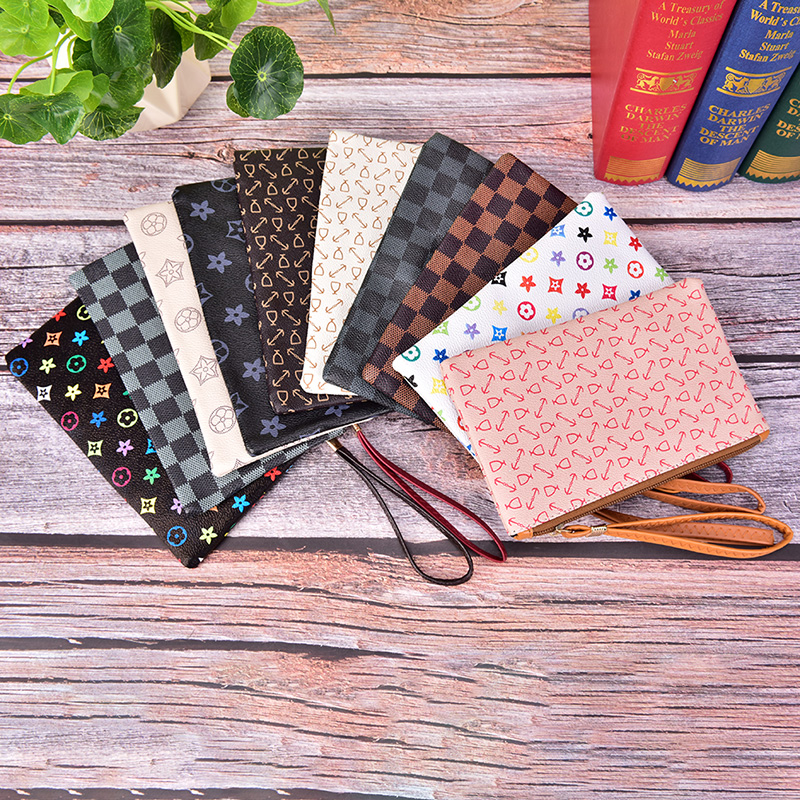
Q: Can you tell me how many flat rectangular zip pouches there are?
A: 10